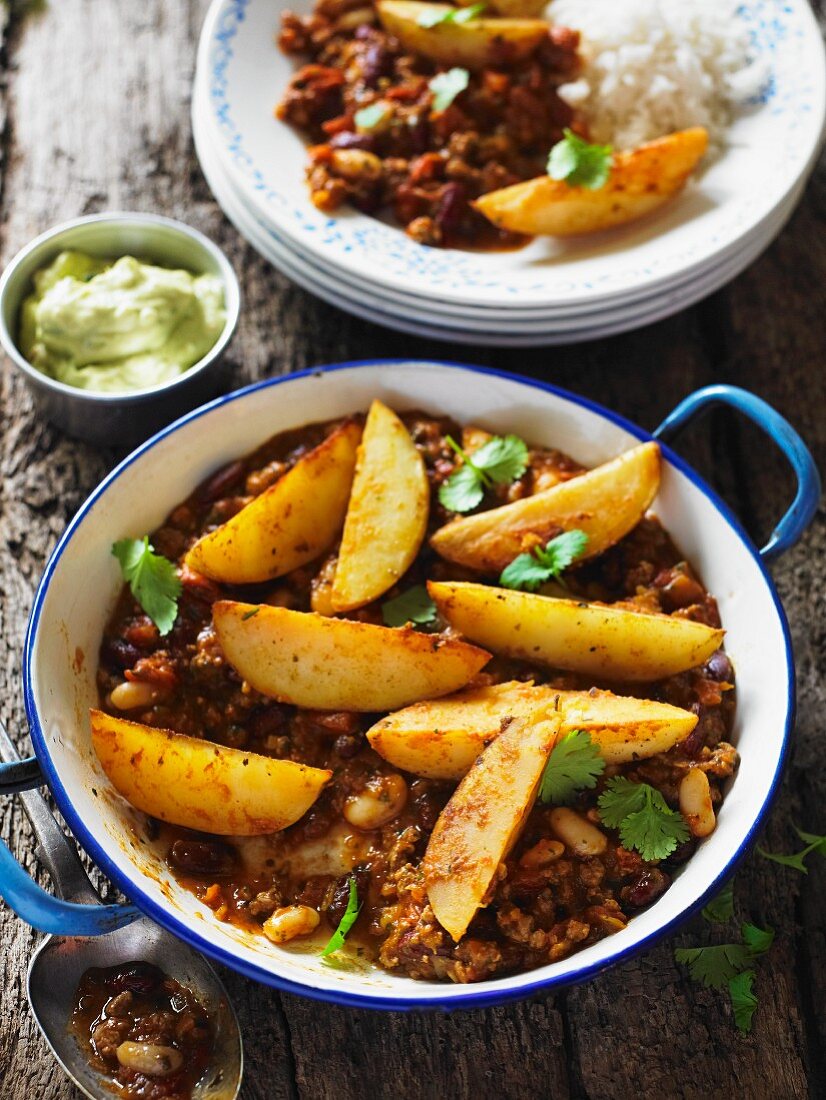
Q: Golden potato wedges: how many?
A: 11